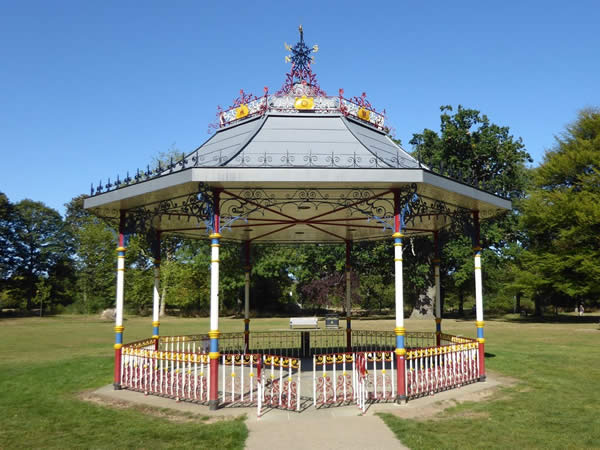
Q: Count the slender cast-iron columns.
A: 8